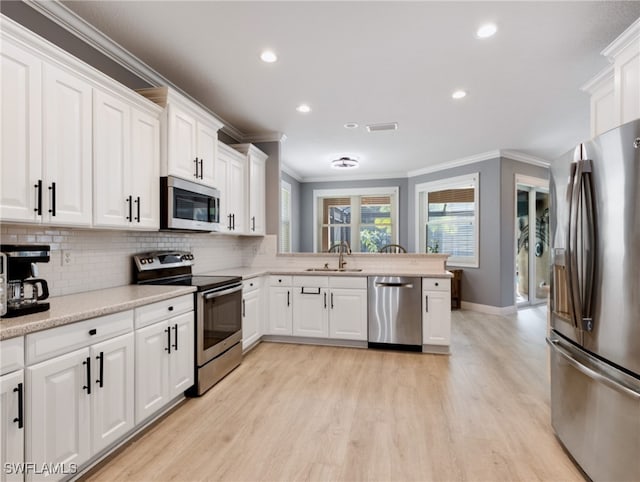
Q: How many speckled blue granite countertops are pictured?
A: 0